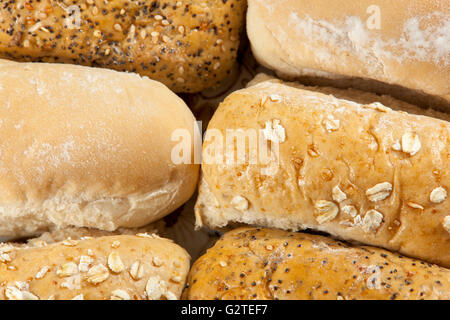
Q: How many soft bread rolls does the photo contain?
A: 6